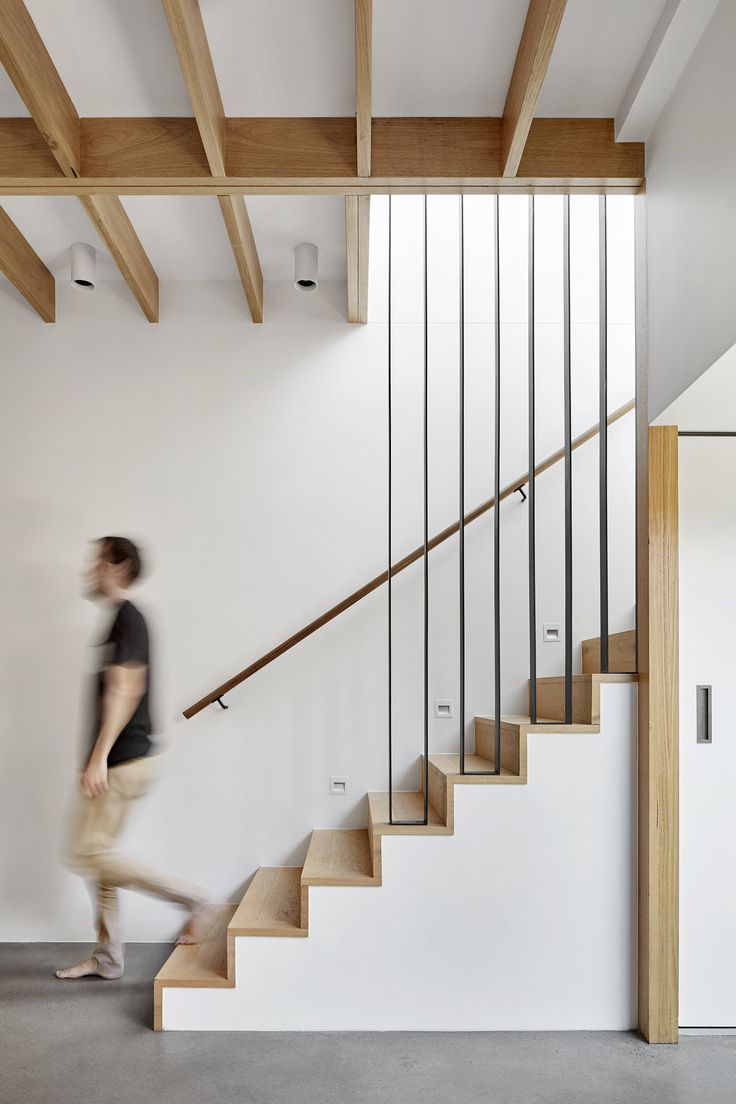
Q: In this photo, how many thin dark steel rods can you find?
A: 7